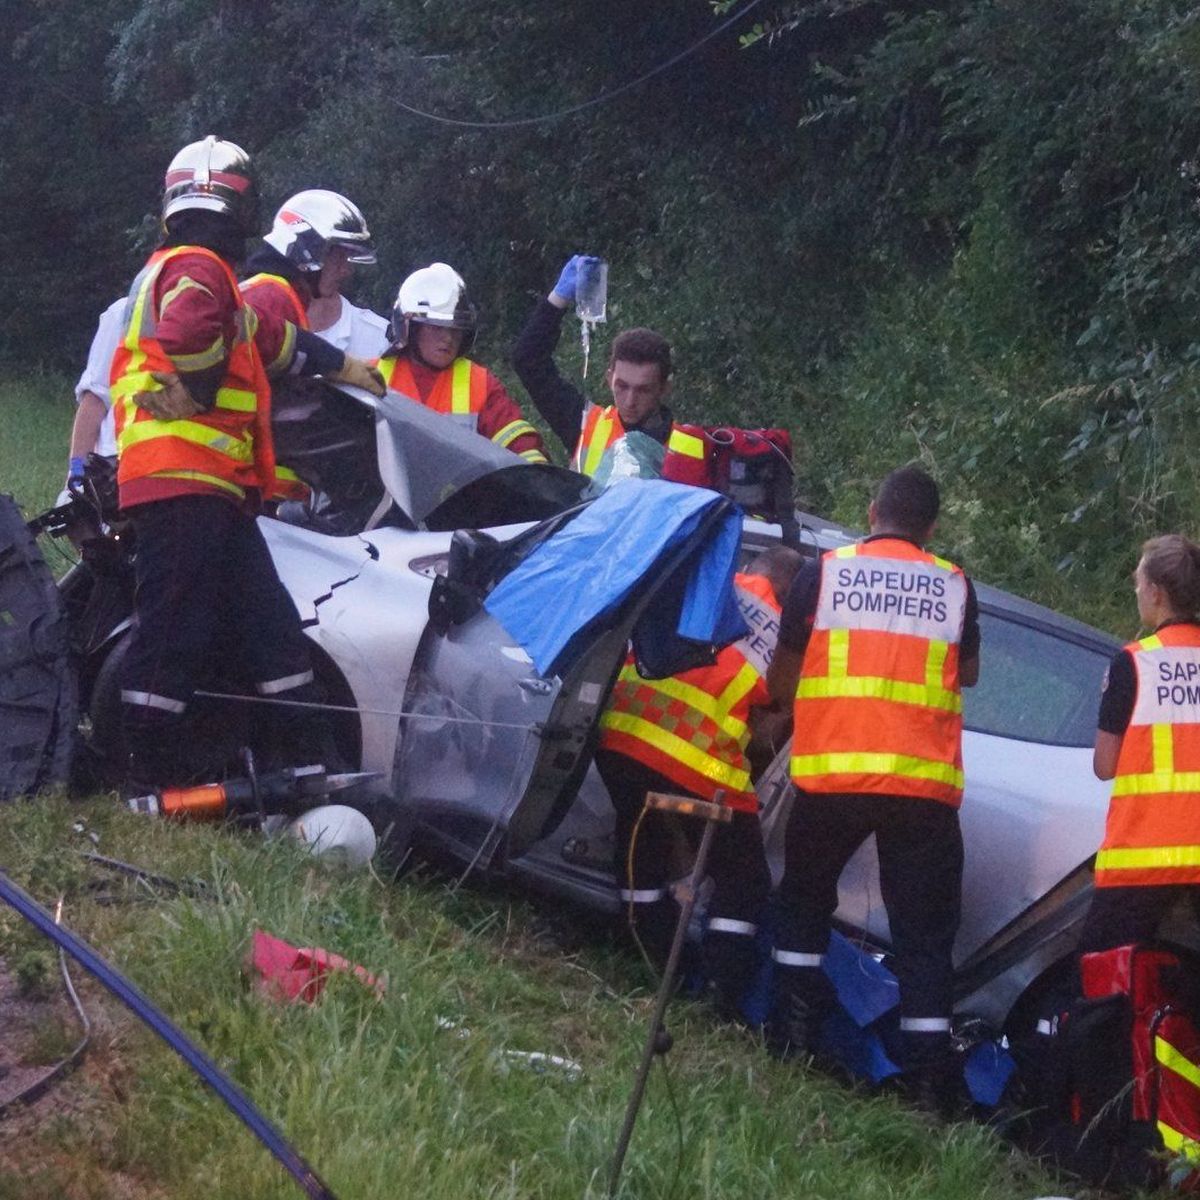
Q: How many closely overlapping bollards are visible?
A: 0